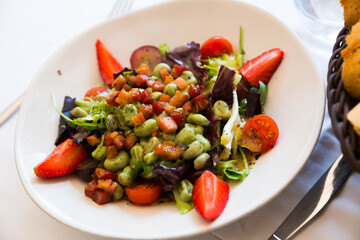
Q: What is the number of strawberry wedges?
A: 4